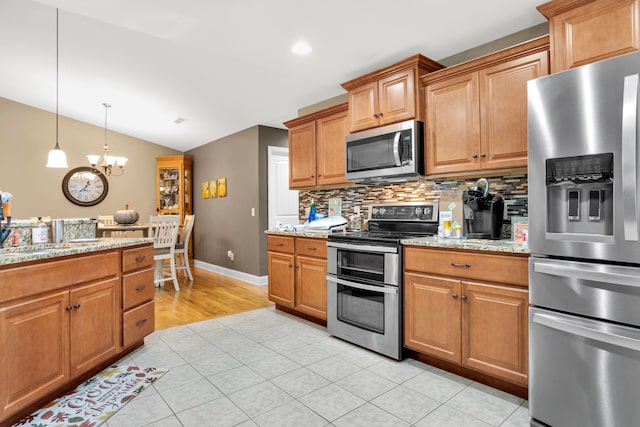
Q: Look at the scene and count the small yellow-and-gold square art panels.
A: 3